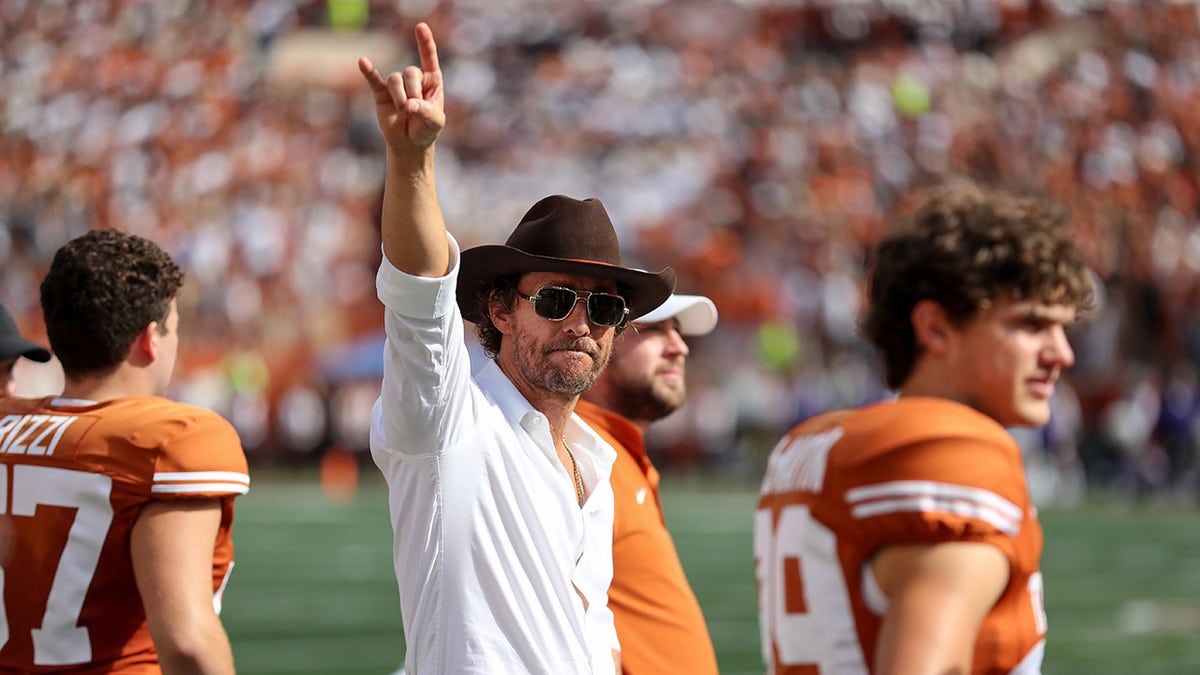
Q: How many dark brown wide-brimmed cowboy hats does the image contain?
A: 1